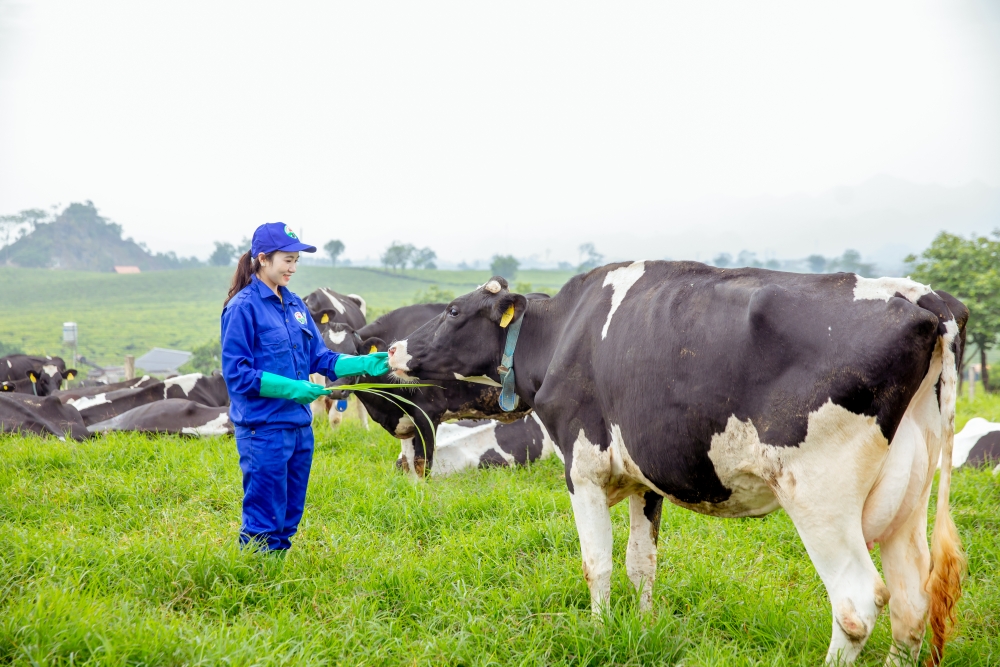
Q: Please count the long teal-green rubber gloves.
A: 2